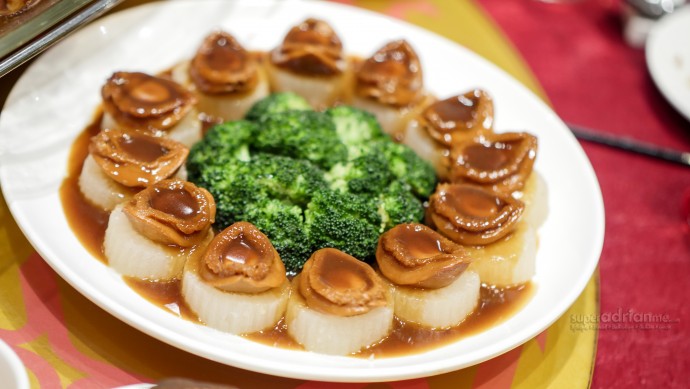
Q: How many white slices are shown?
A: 12